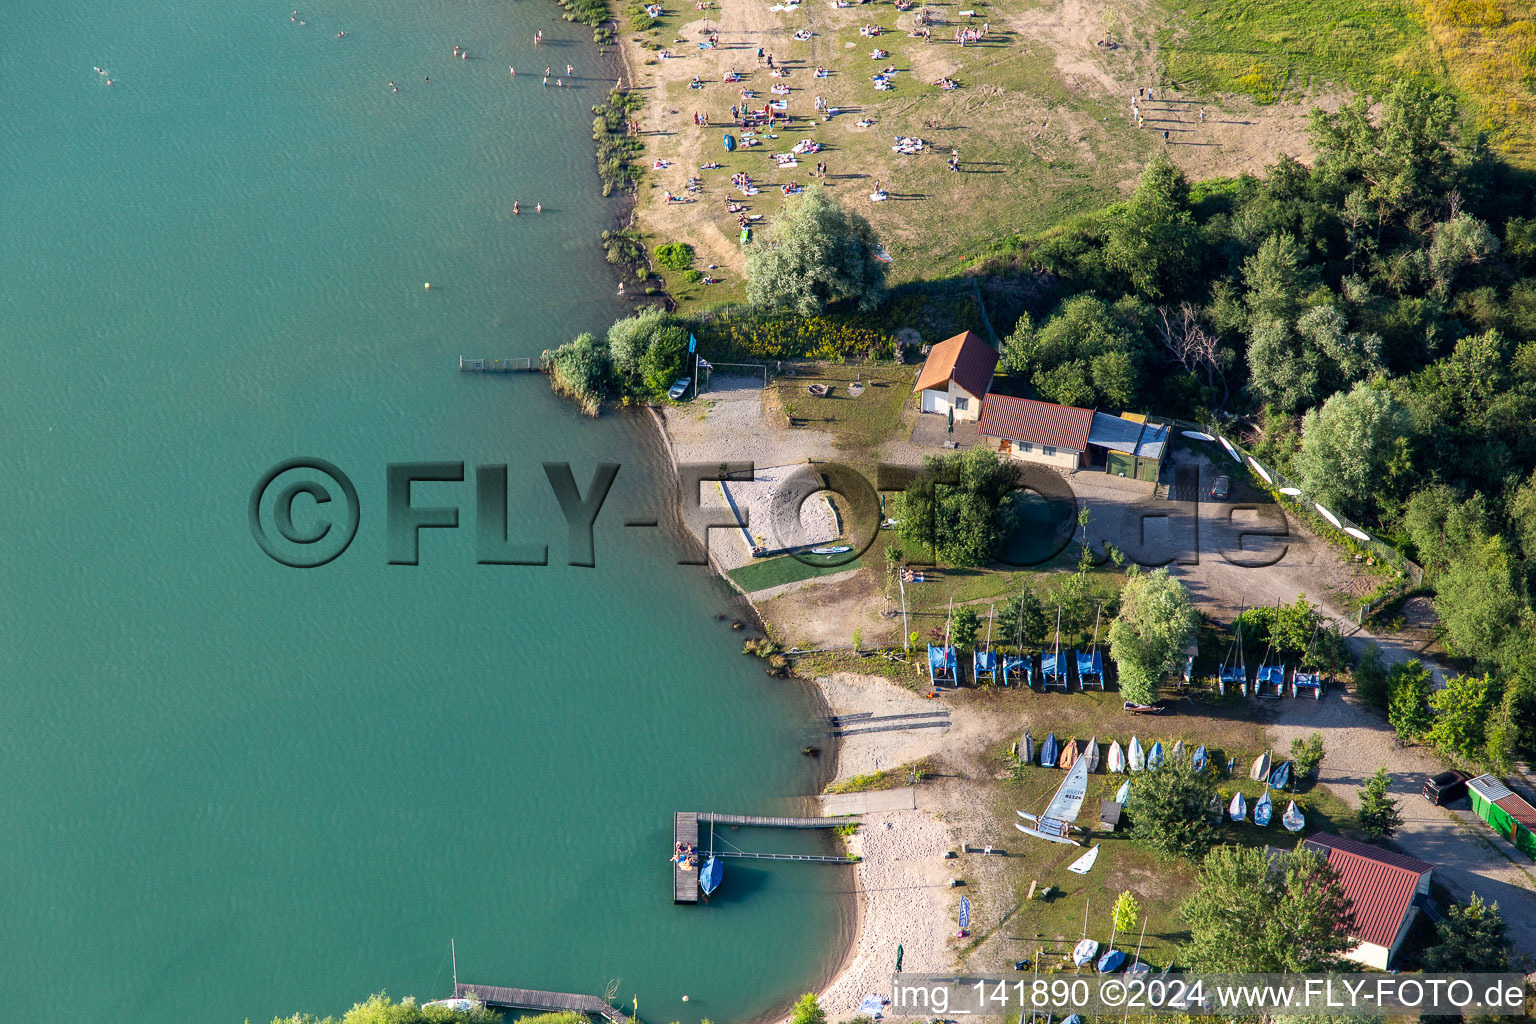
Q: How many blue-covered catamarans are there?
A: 8